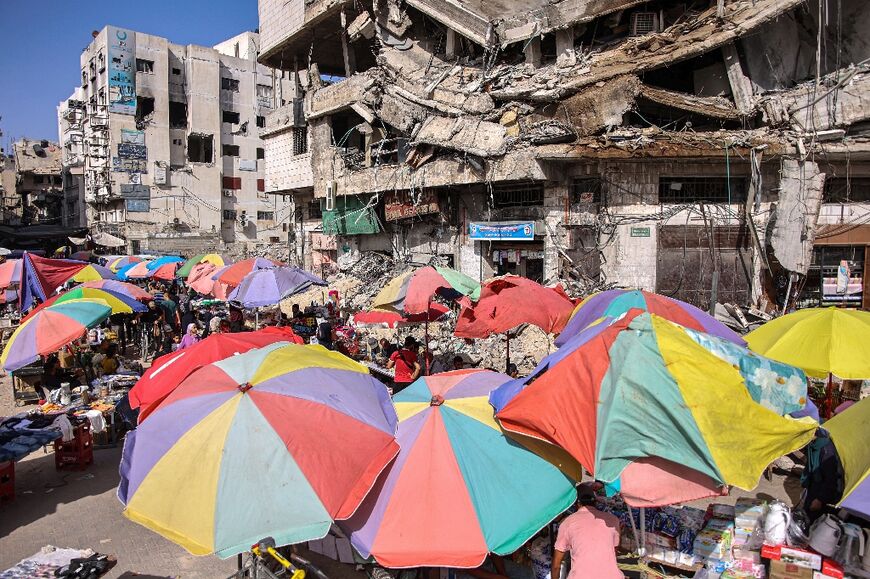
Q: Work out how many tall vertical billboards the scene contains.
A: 1